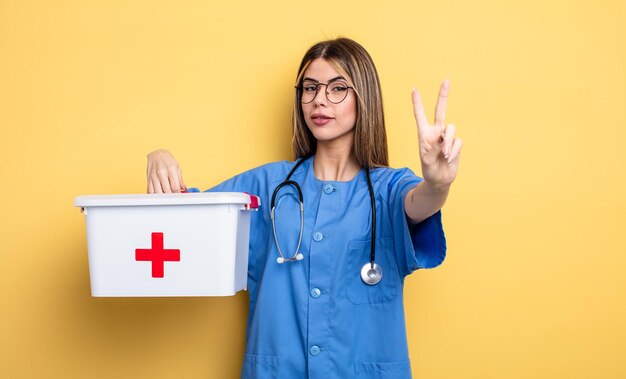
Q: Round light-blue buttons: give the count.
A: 4